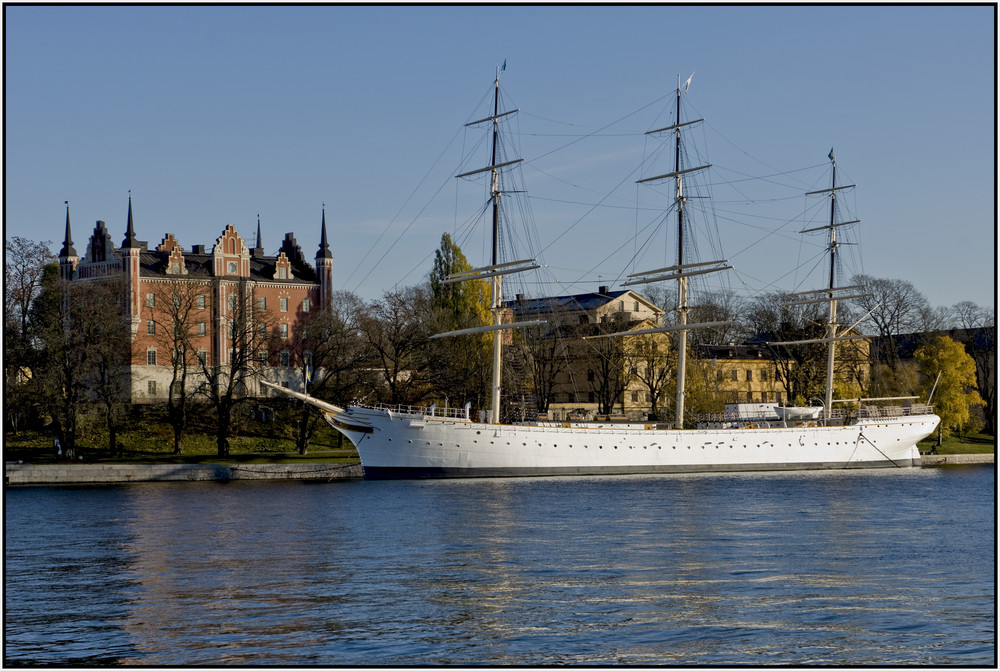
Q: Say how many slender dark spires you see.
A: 4